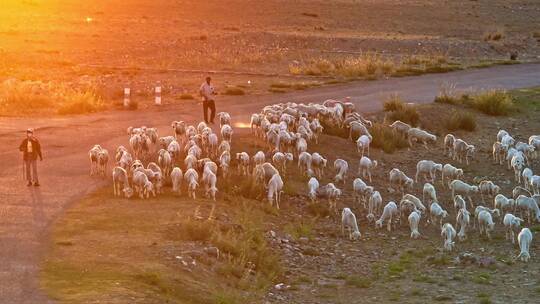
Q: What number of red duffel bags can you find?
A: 0